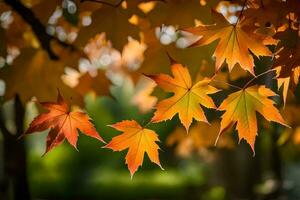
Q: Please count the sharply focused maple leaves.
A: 5